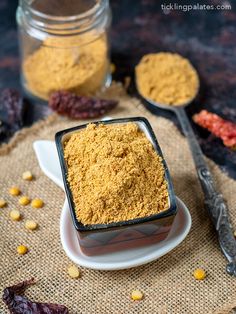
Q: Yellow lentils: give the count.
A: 11